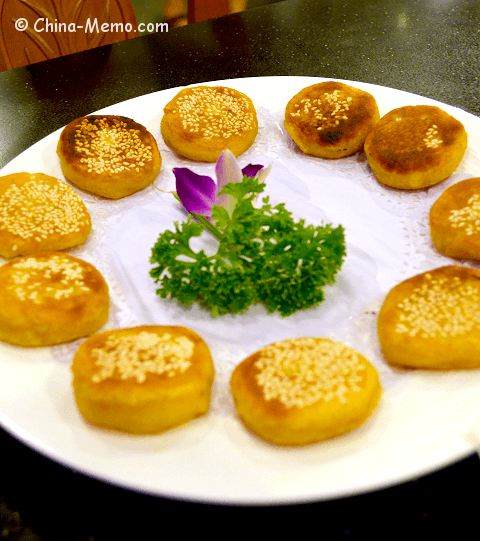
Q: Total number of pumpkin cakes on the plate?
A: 10